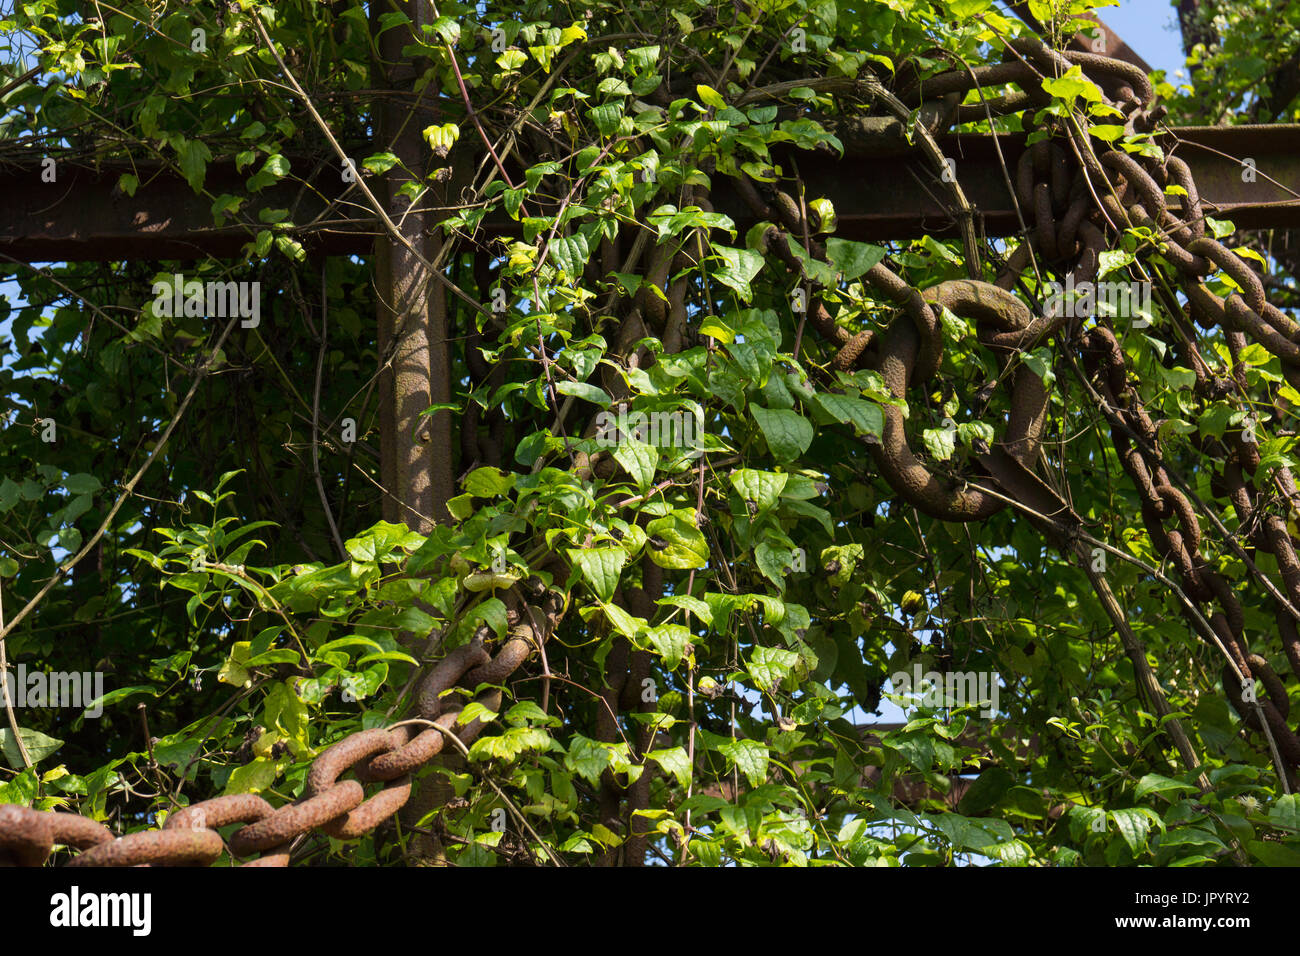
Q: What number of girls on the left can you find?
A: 0